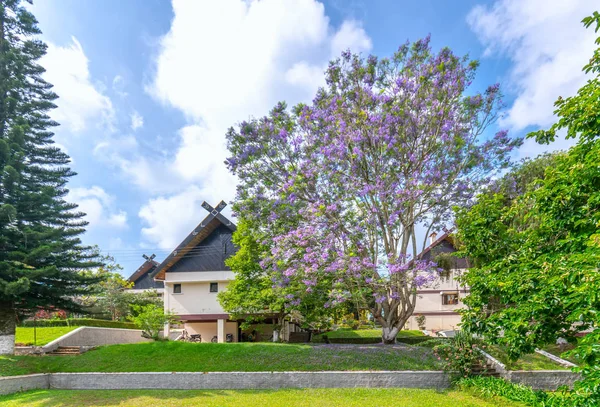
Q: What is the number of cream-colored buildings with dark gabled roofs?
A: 3